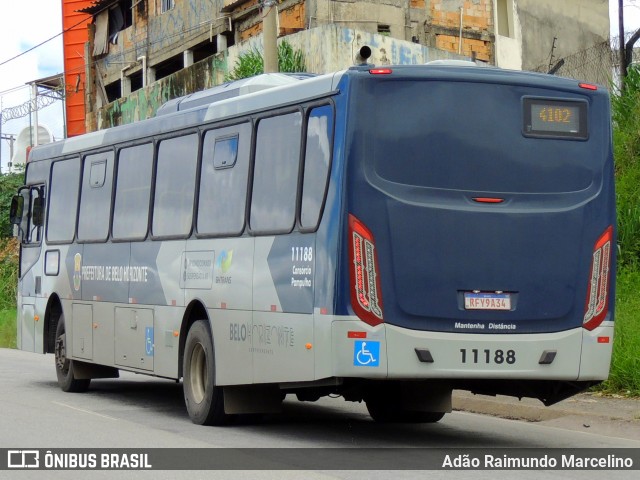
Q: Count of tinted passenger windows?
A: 7